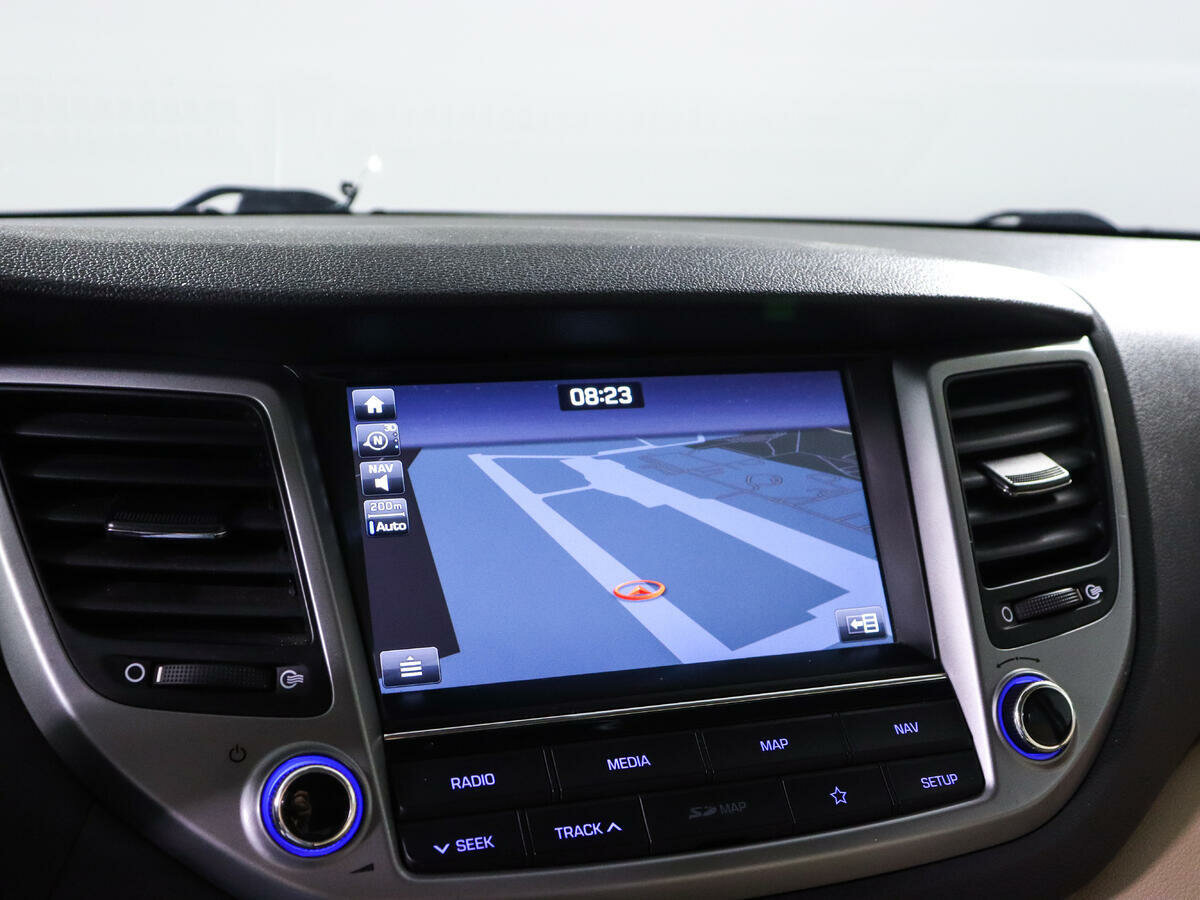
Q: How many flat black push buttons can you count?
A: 9